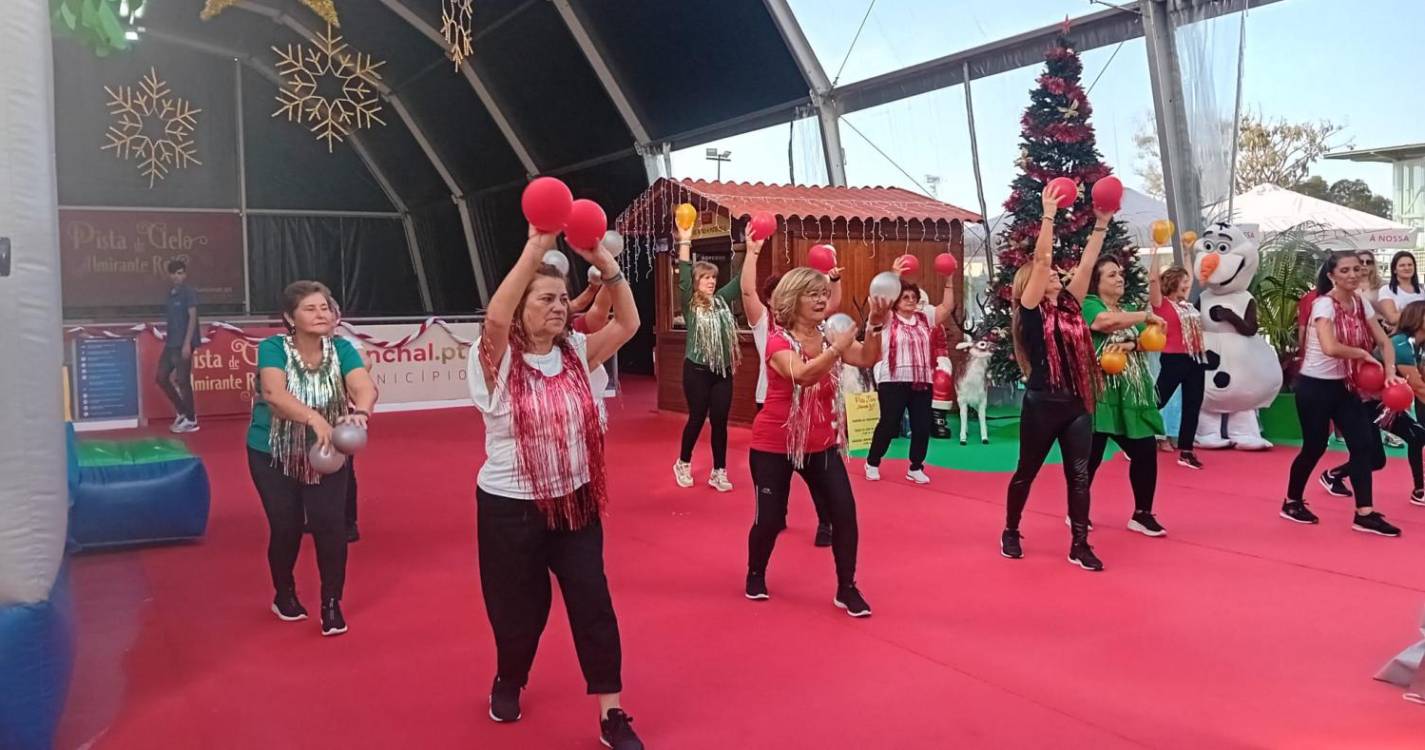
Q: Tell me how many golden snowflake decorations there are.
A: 3